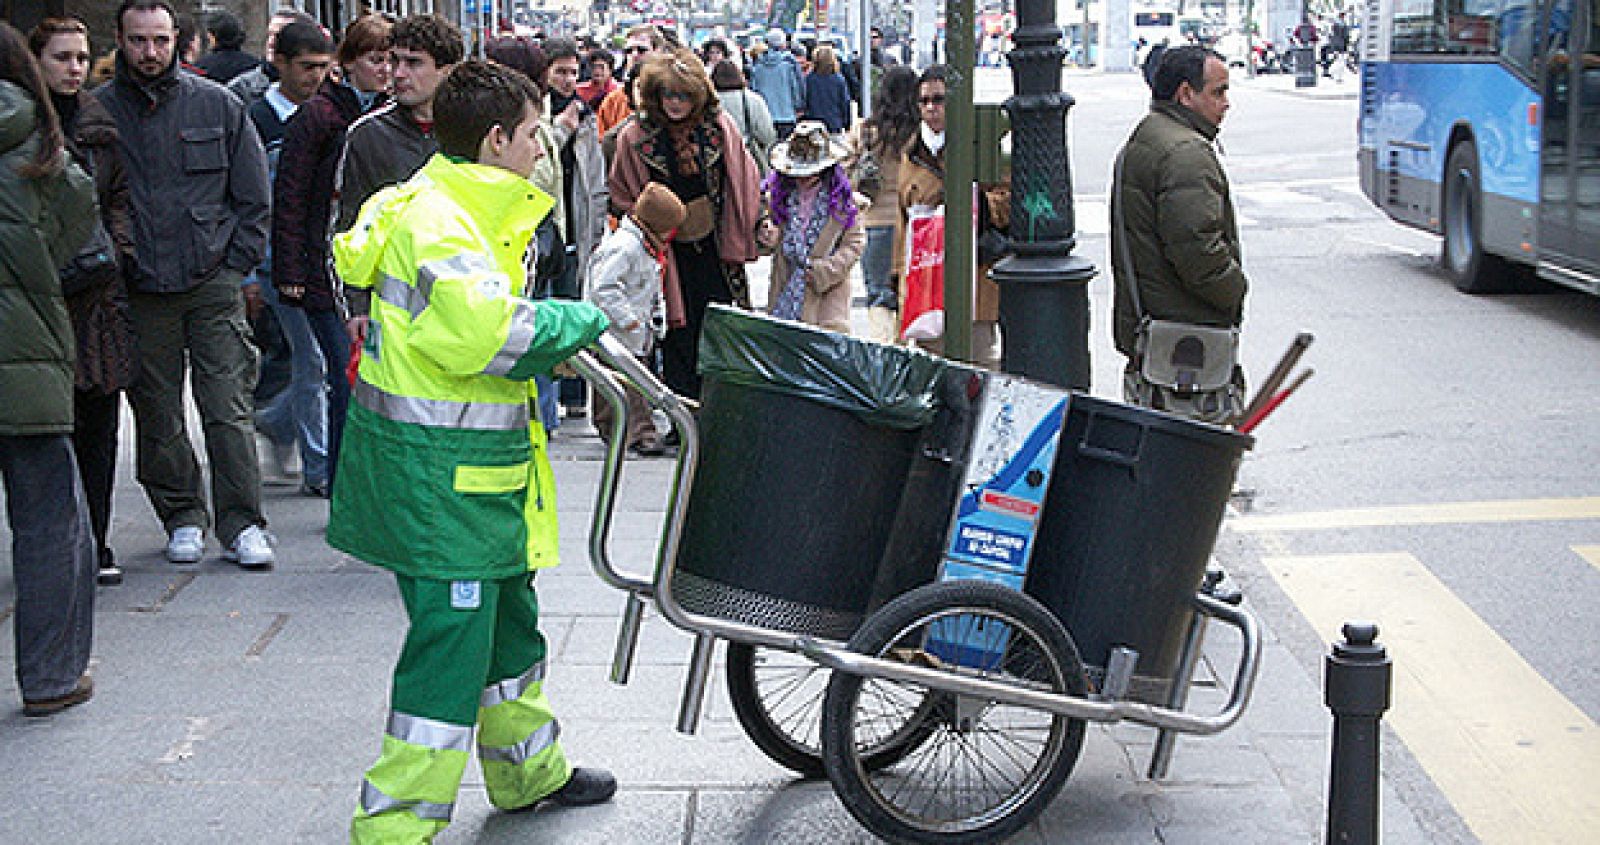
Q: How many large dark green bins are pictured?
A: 2